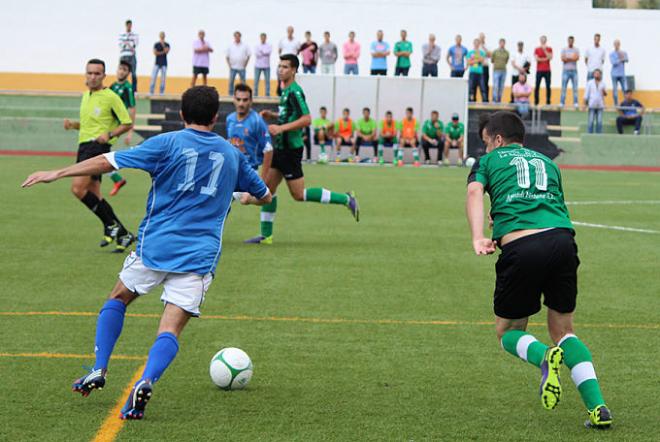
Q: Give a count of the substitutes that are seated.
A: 7